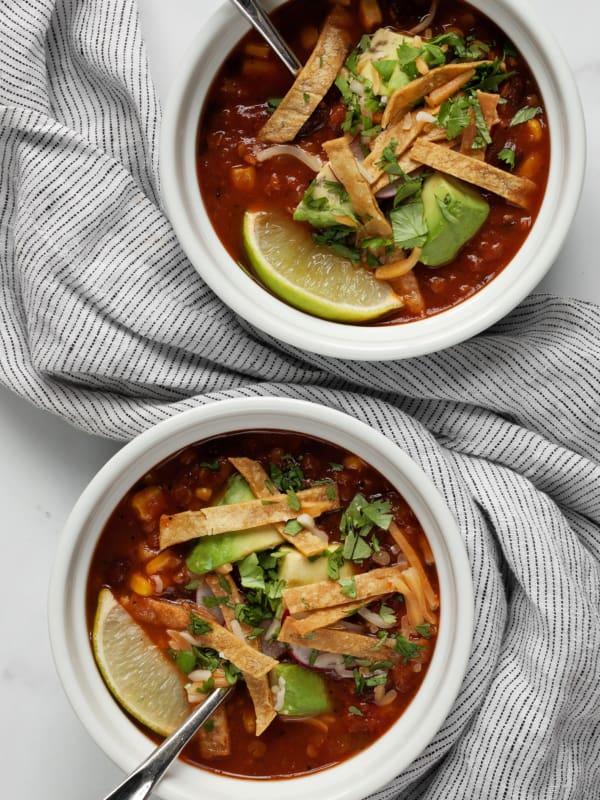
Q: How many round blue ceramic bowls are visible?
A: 0